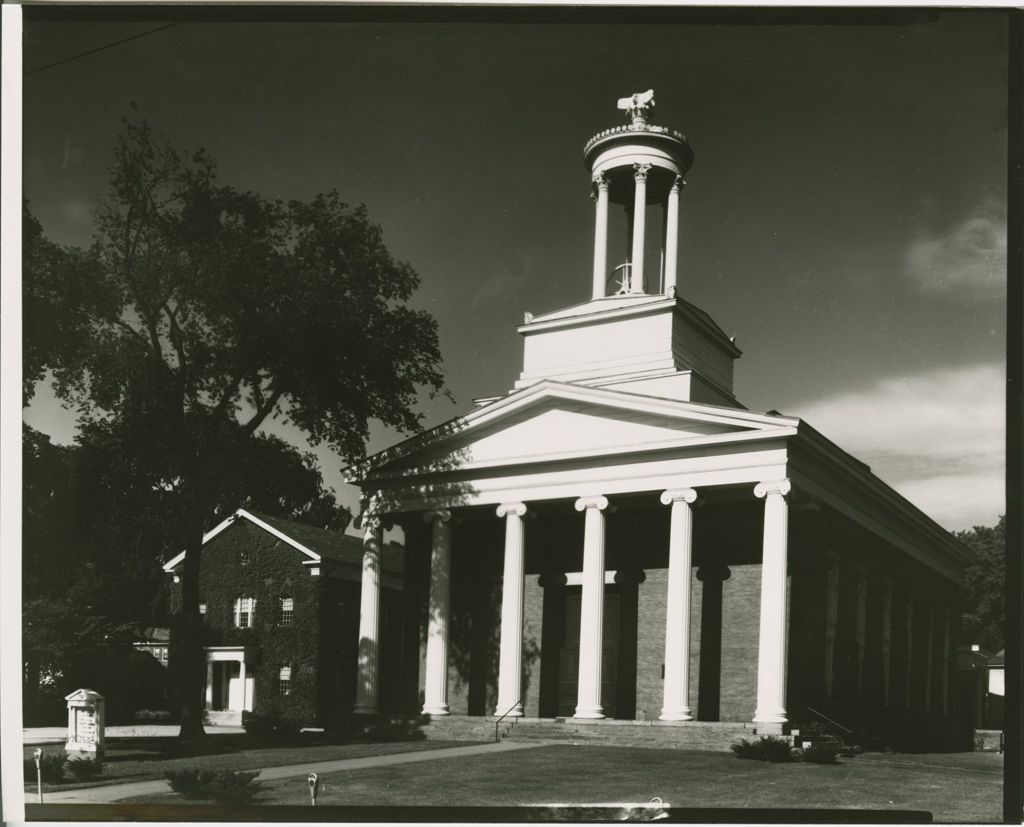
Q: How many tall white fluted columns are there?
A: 6